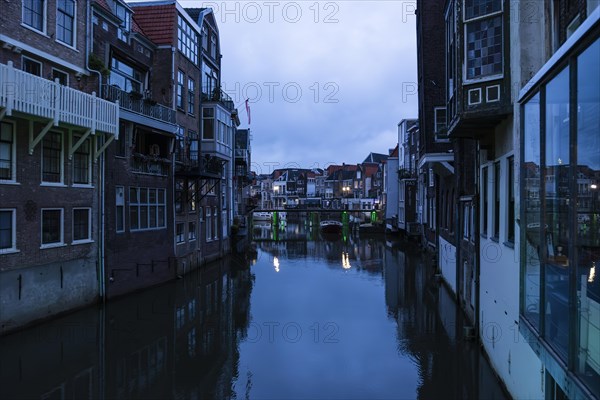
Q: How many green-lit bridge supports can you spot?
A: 4